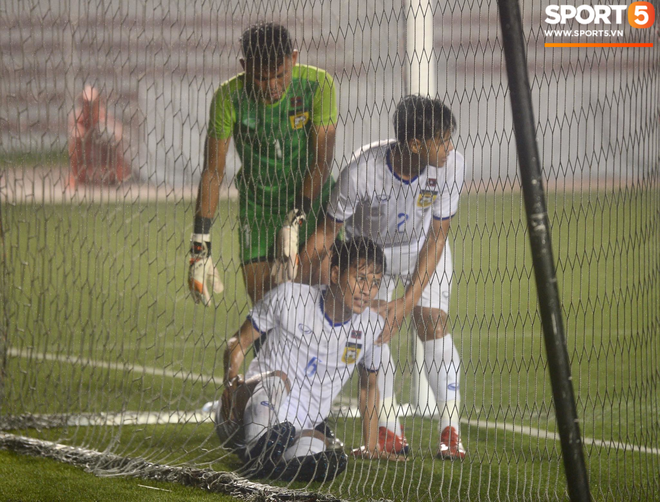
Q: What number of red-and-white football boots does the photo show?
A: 2